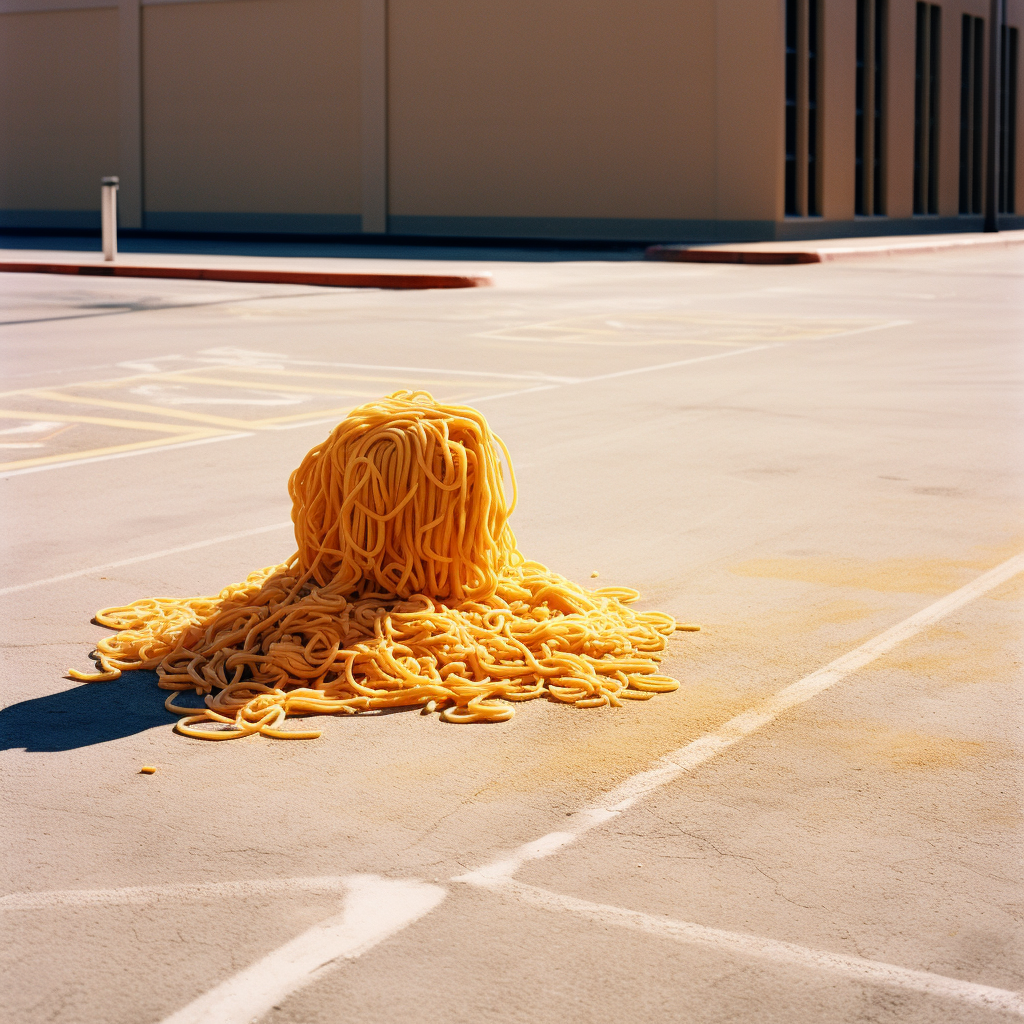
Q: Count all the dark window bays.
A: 5